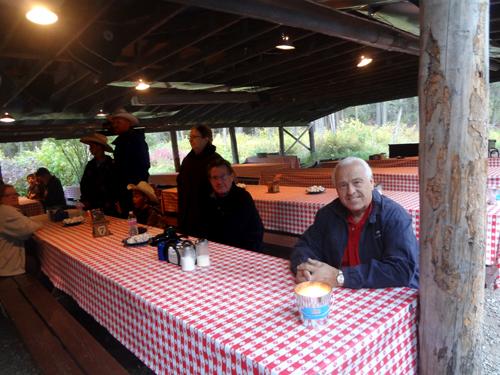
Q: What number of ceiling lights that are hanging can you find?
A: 6